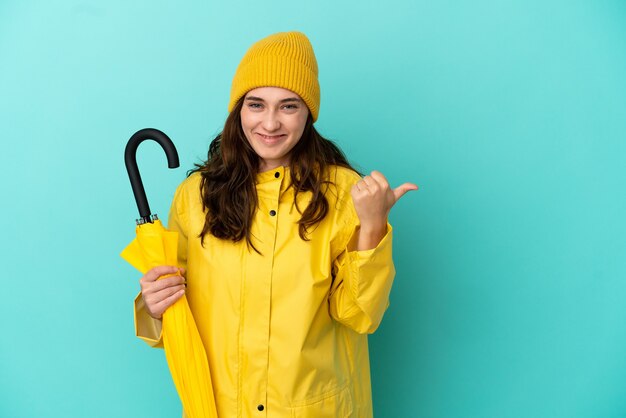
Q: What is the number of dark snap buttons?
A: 3